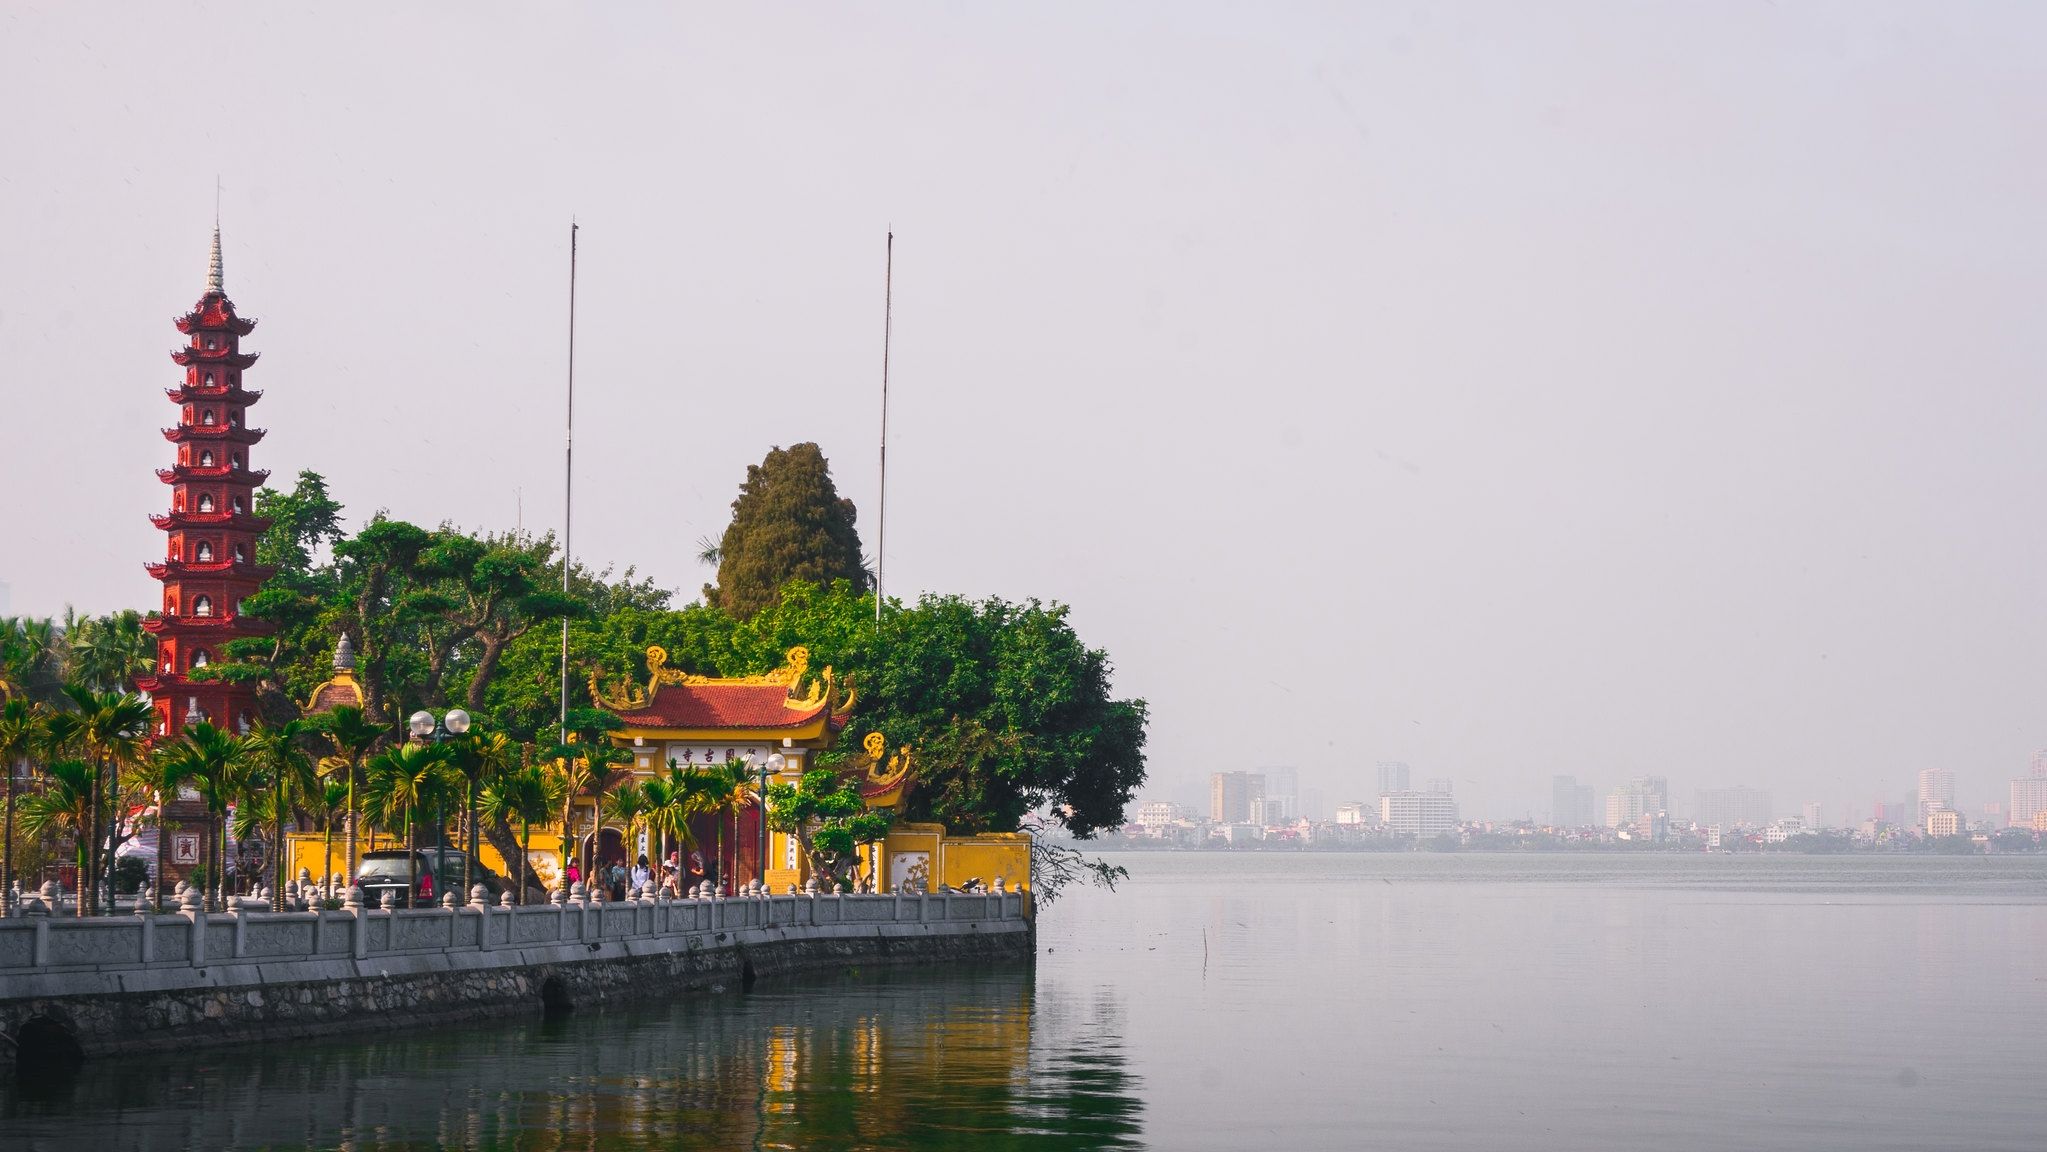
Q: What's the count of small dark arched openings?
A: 3